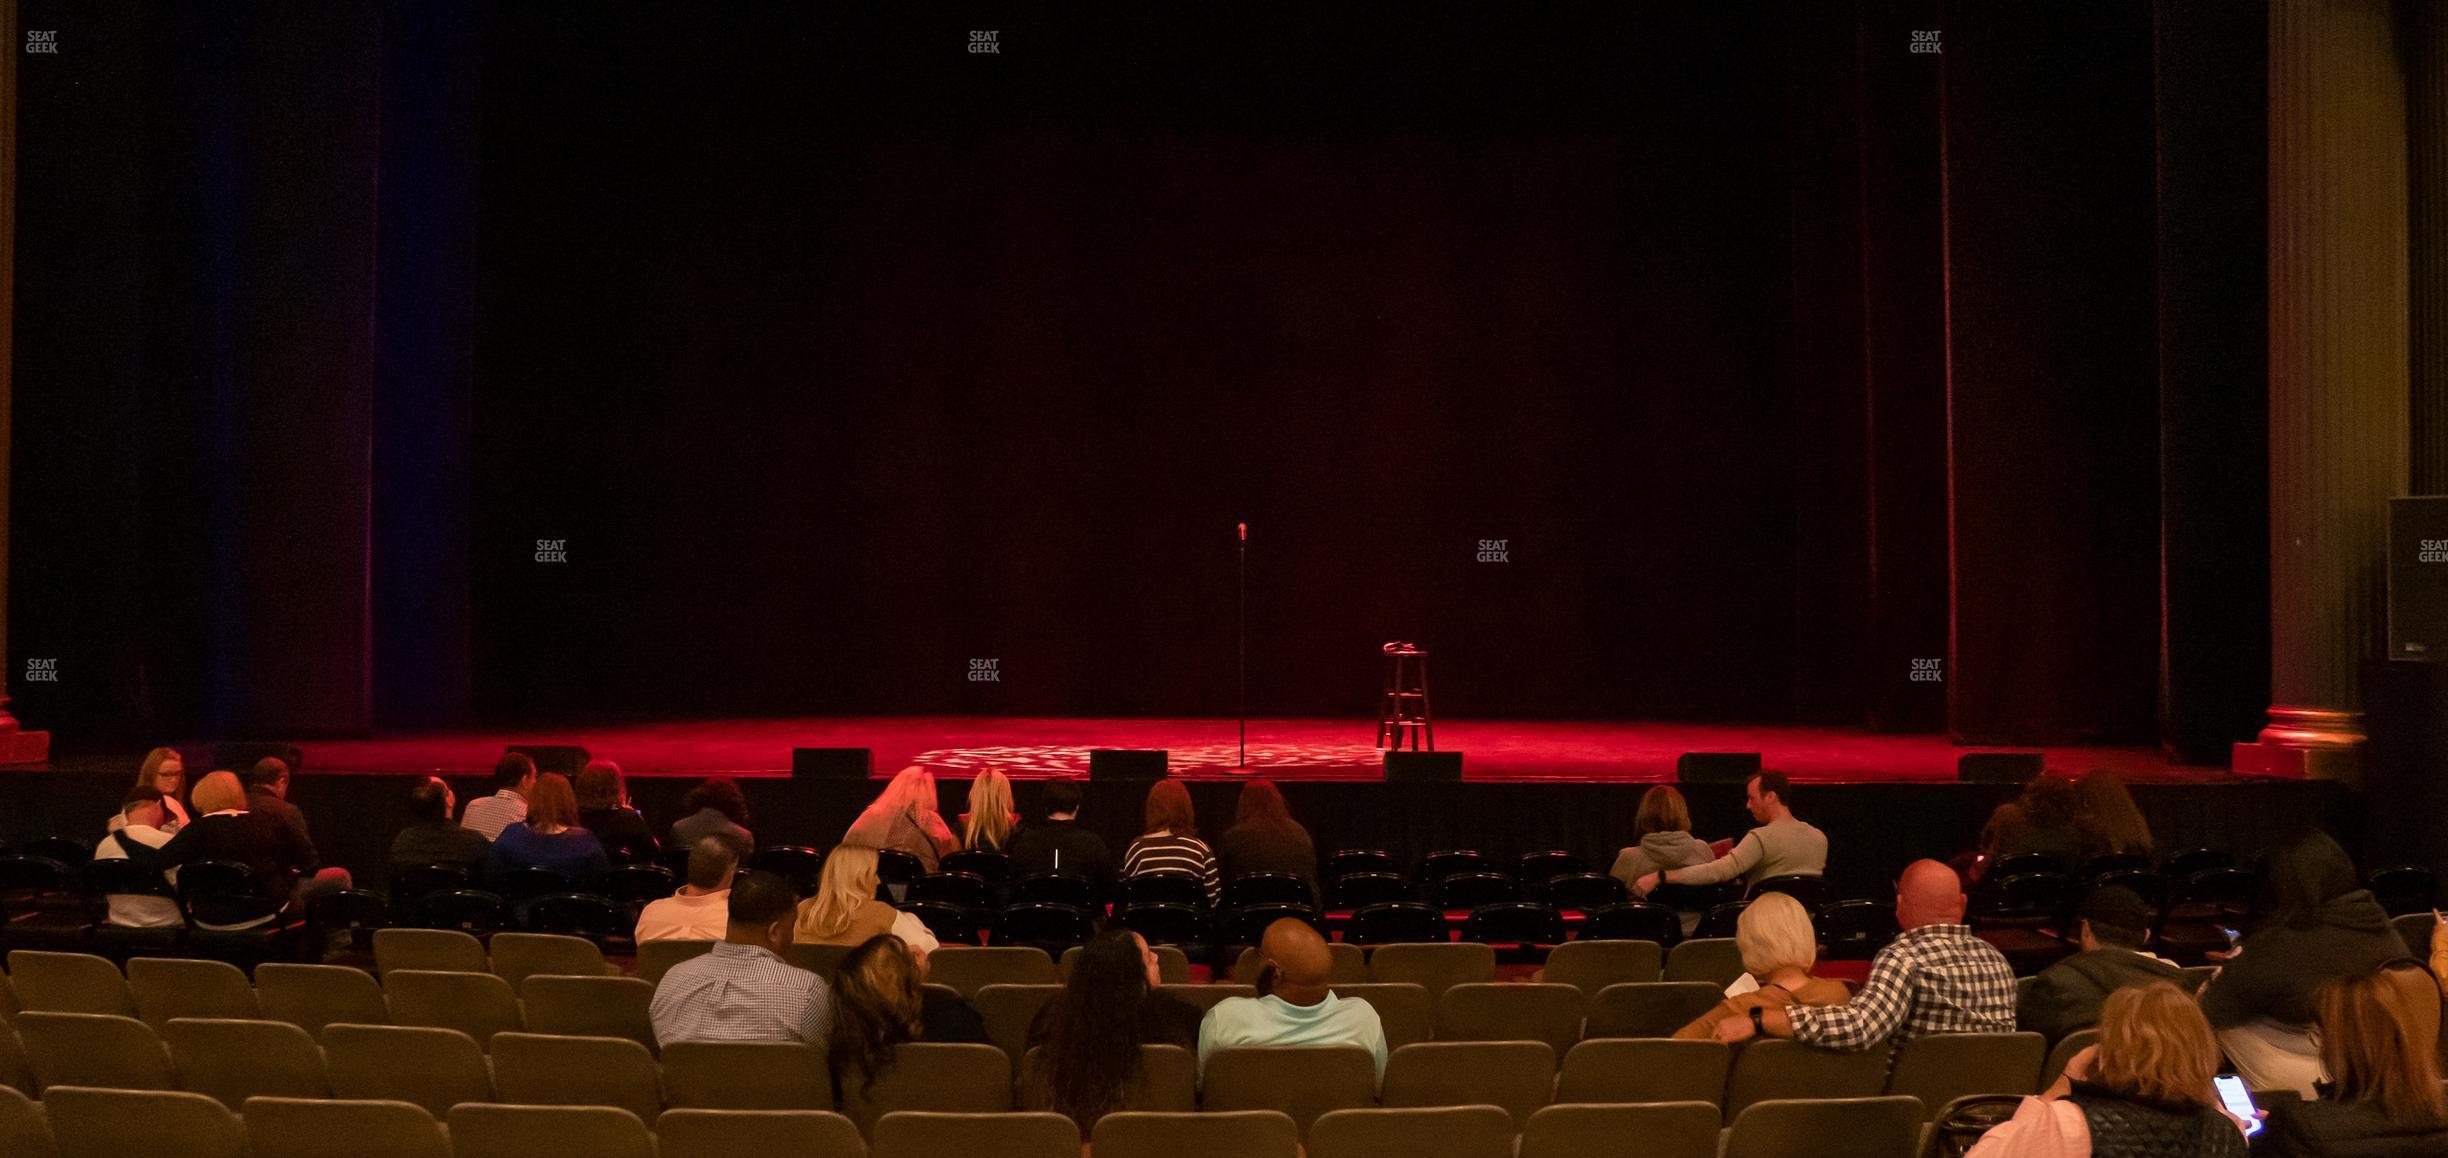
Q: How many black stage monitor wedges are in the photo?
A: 7